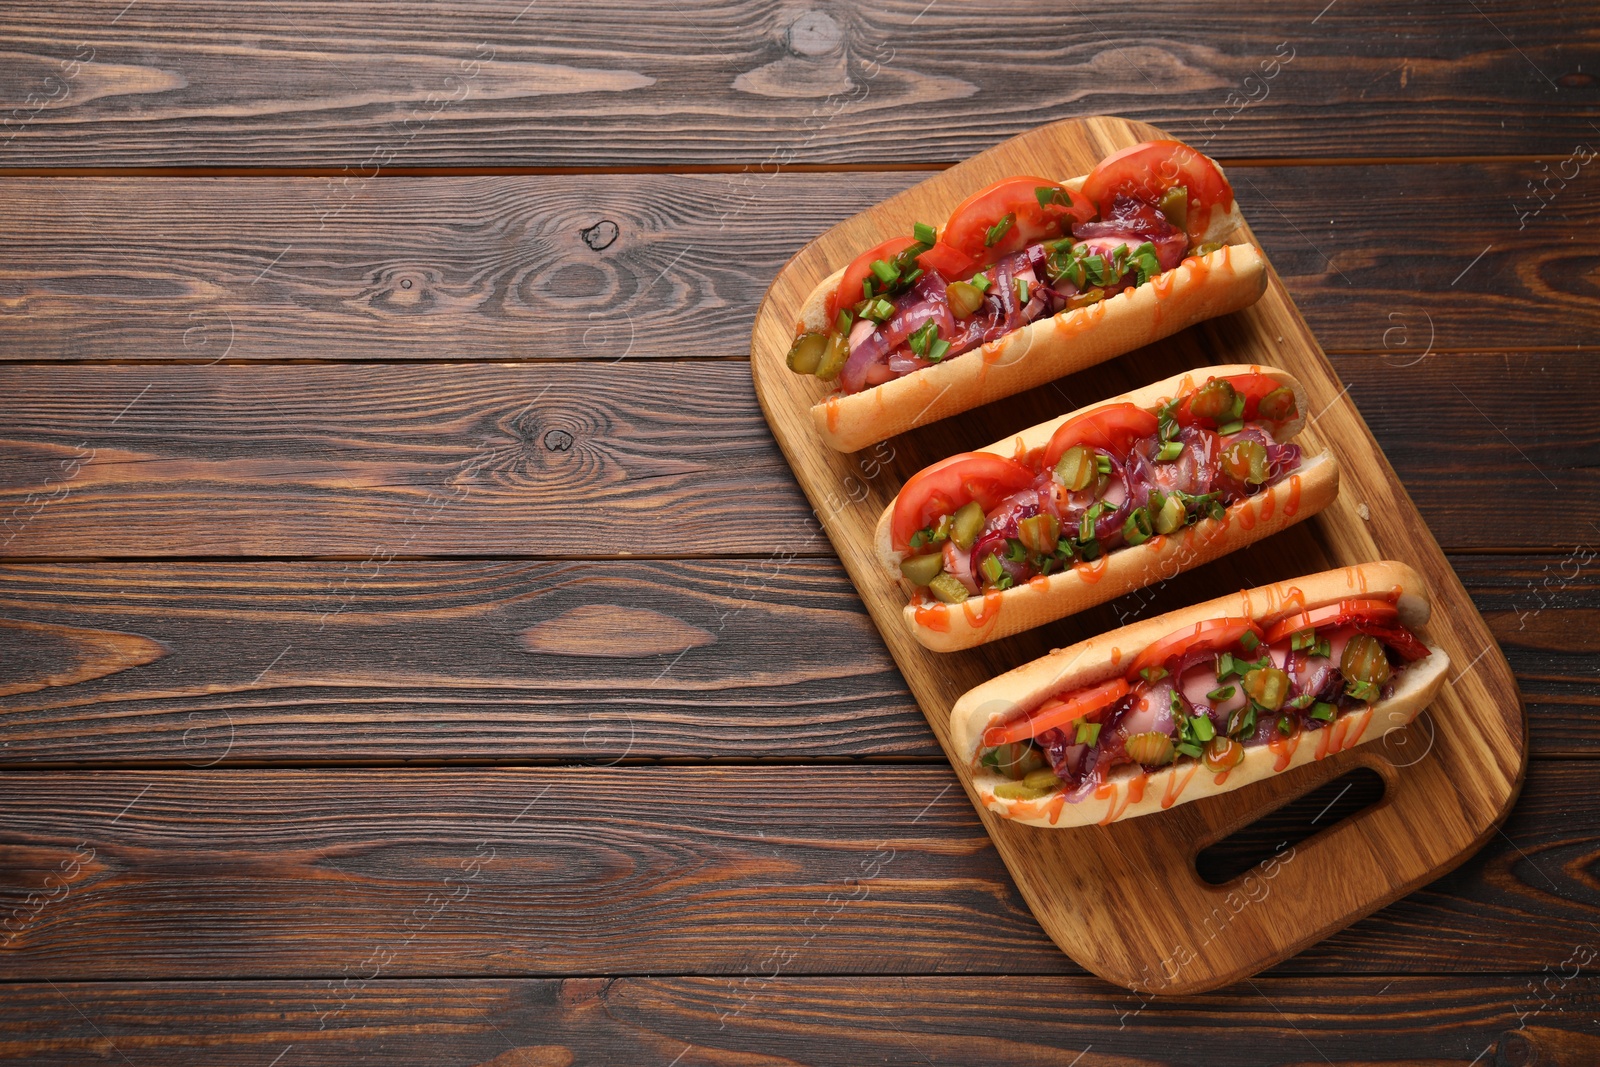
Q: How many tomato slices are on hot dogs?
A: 9